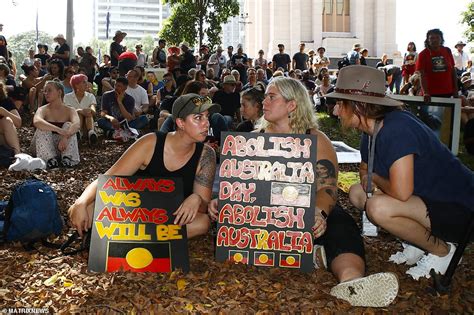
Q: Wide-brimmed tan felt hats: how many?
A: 1